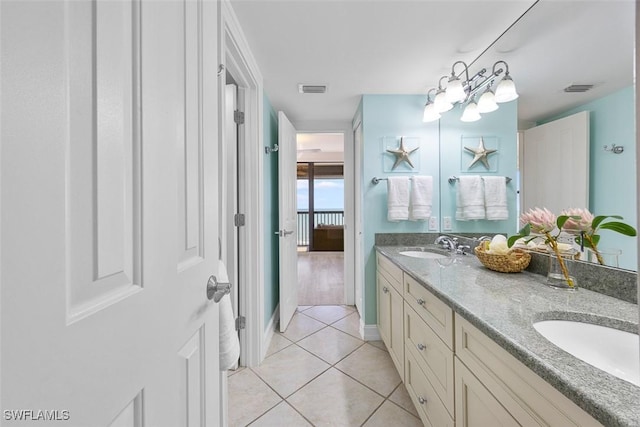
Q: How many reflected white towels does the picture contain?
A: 2